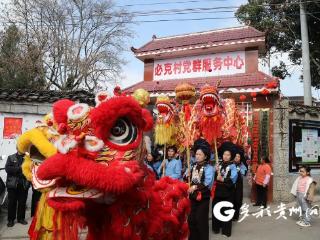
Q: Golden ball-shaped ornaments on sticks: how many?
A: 2